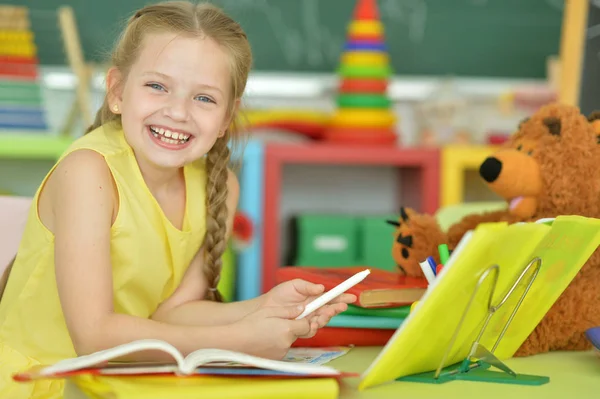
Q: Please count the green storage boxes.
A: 2